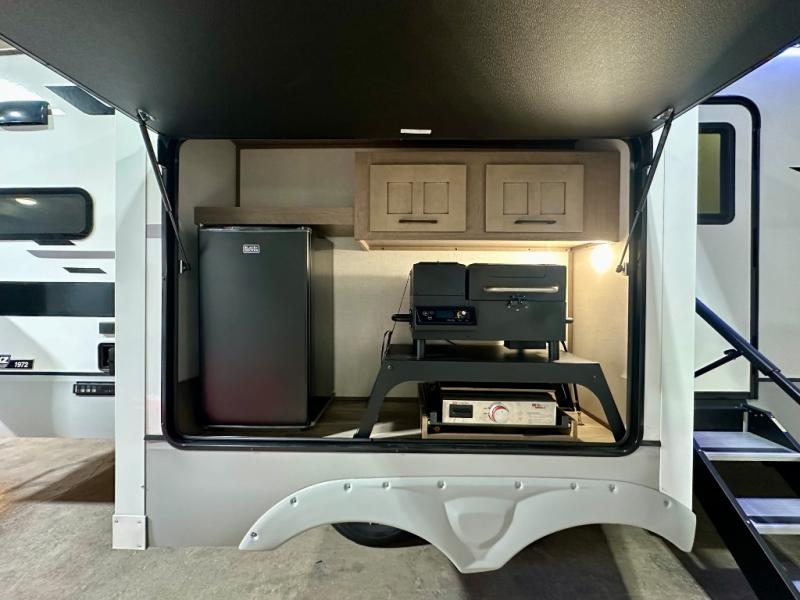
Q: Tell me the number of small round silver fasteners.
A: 9